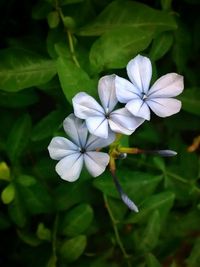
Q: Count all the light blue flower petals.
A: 15